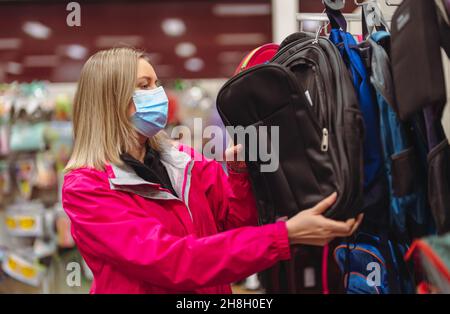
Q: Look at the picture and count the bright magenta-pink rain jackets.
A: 1